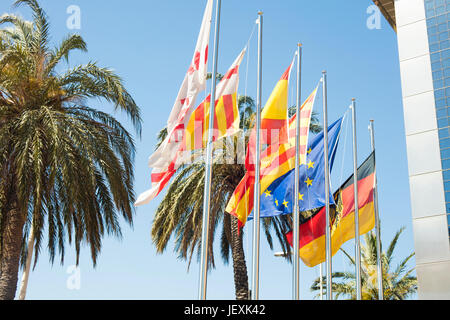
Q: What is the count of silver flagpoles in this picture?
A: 6